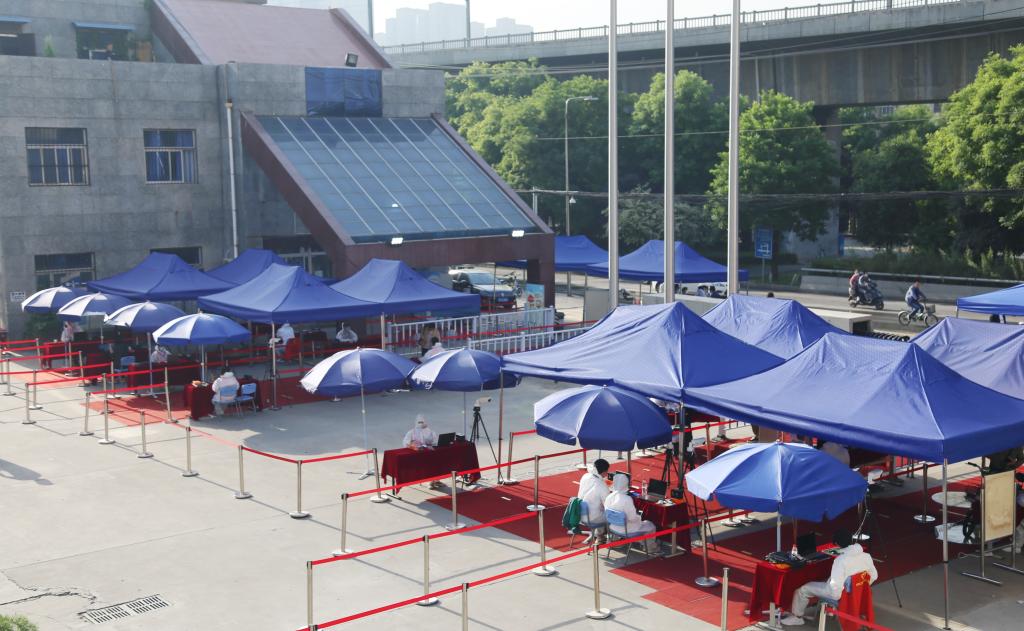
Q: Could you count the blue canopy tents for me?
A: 11